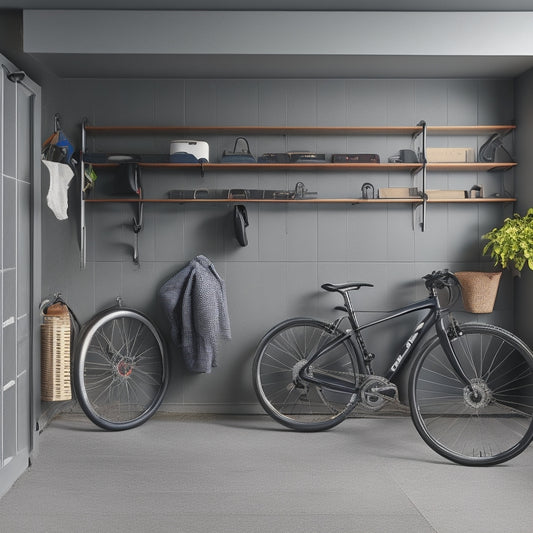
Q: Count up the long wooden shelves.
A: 3